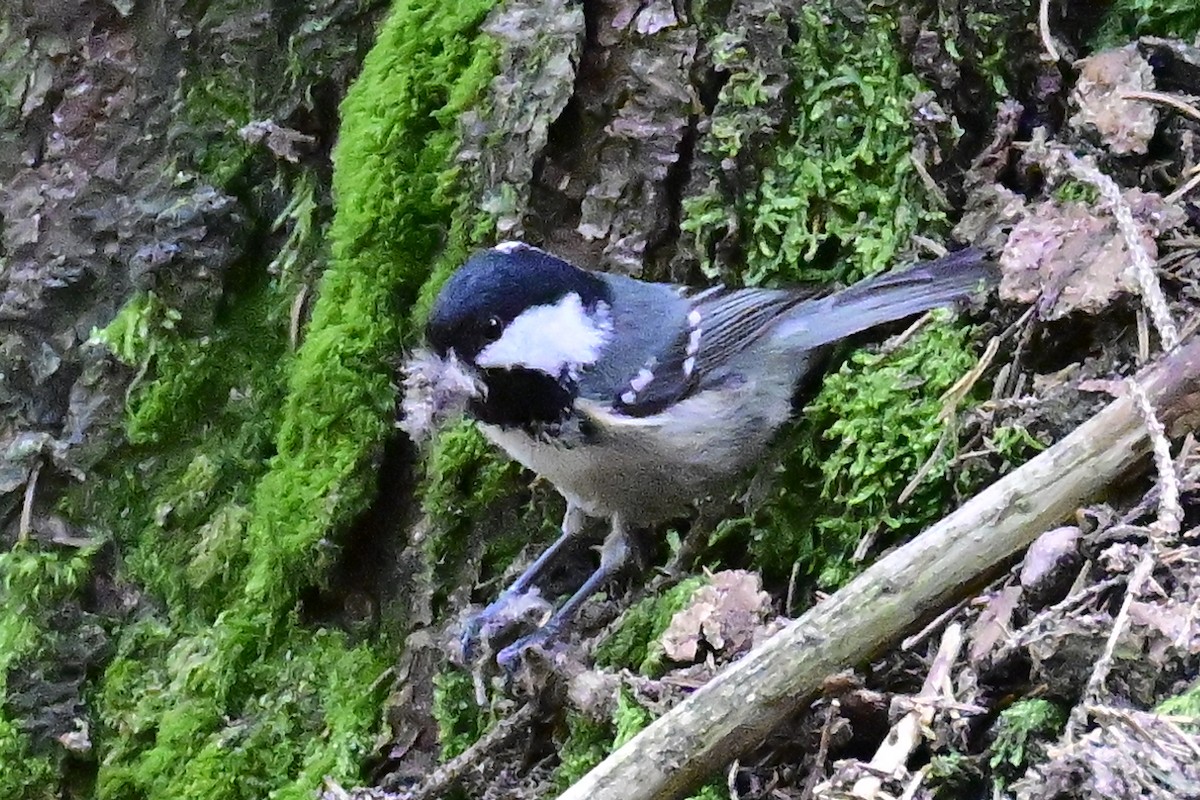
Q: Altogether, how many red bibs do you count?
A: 0